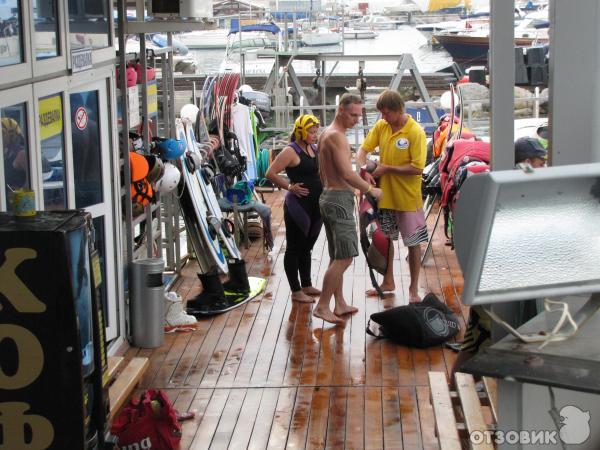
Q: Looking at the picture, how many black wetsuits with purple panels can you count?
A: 1